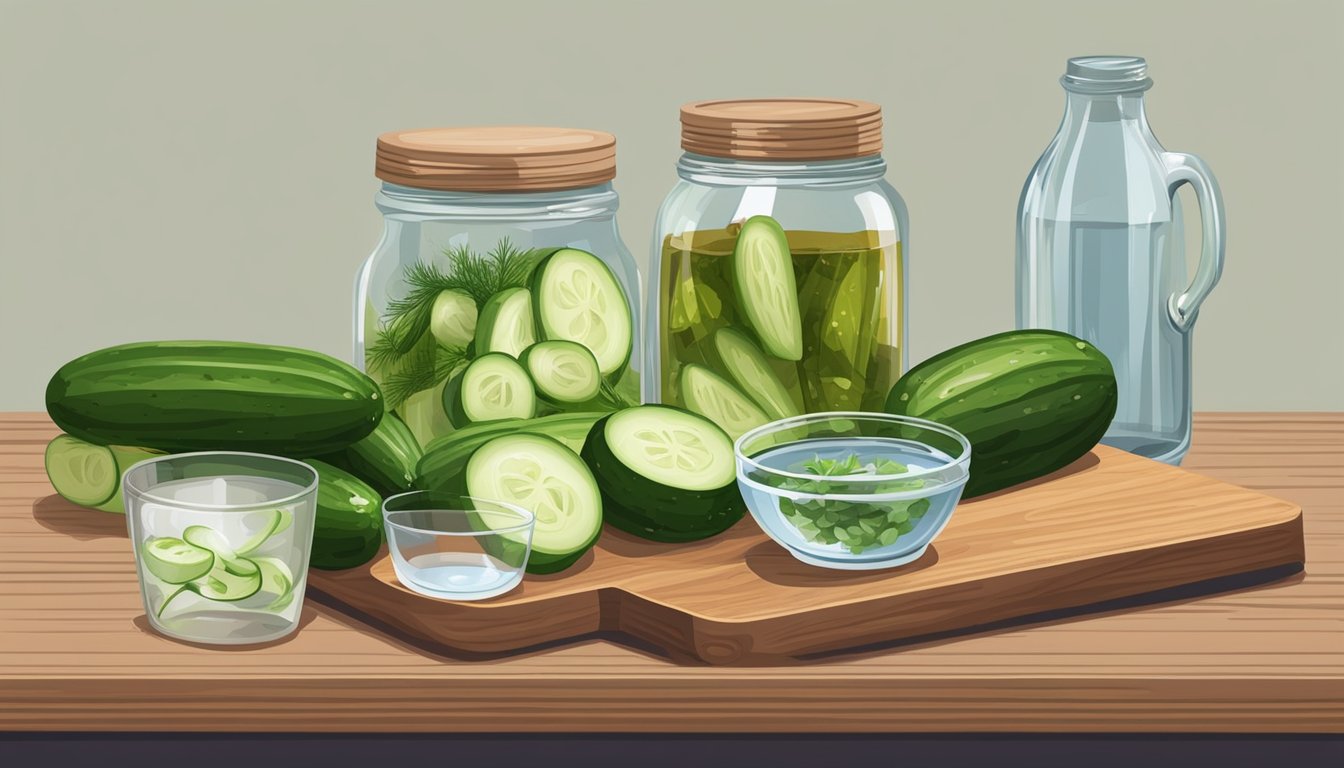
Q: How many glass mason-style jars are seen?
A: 2